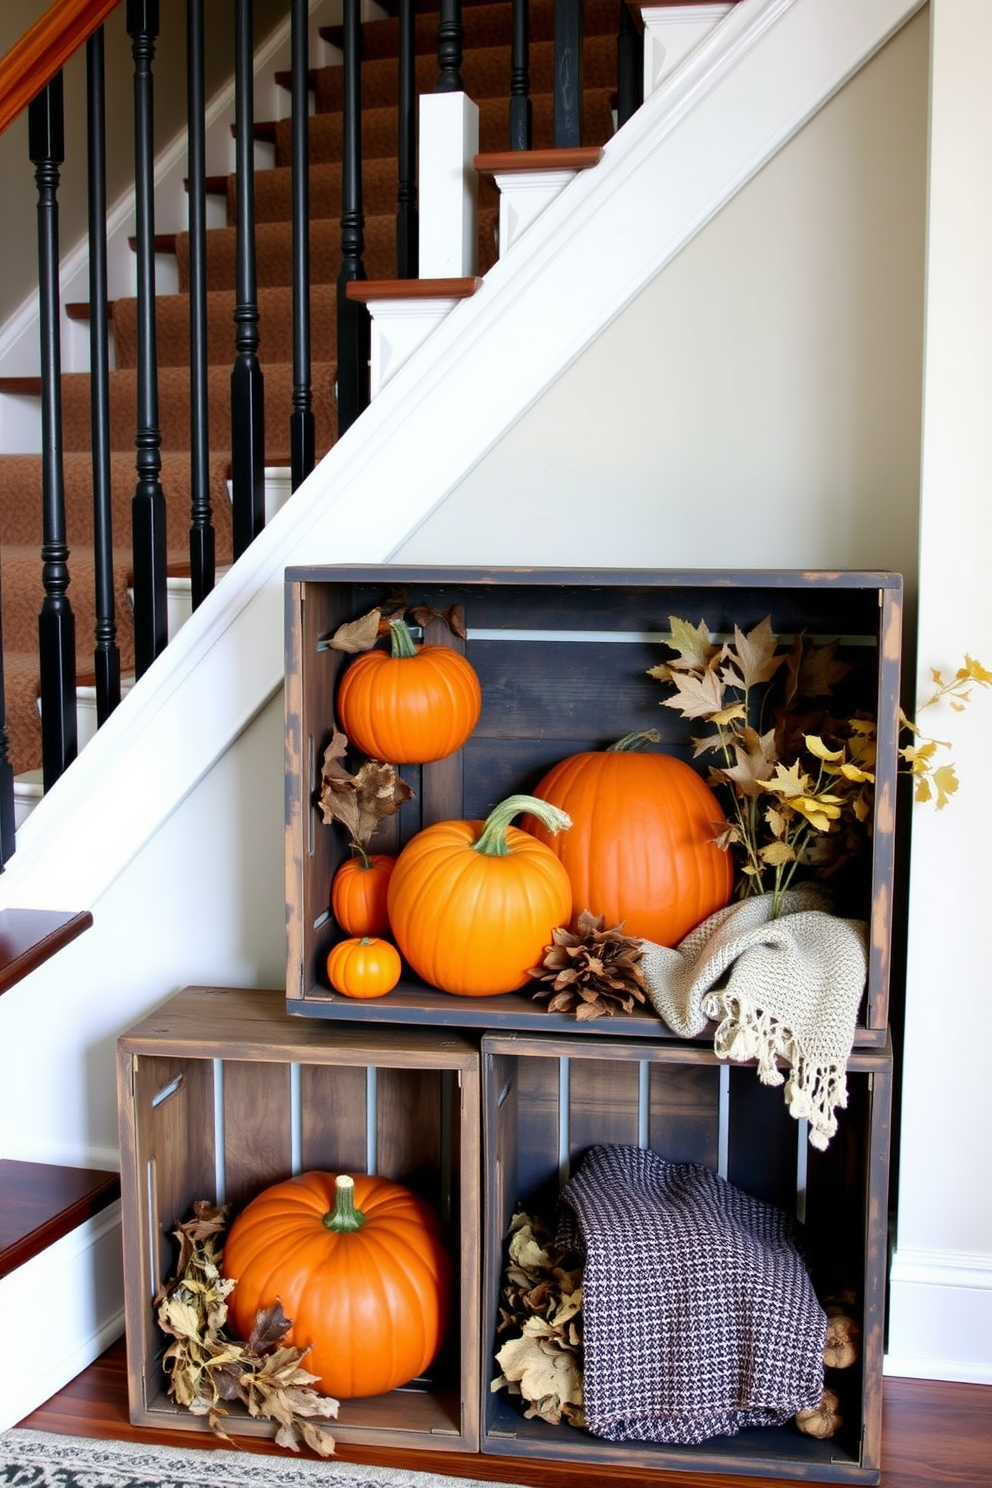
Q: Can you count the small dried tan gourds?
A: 2